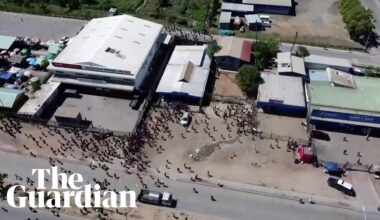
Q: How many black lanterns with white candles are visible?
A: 0